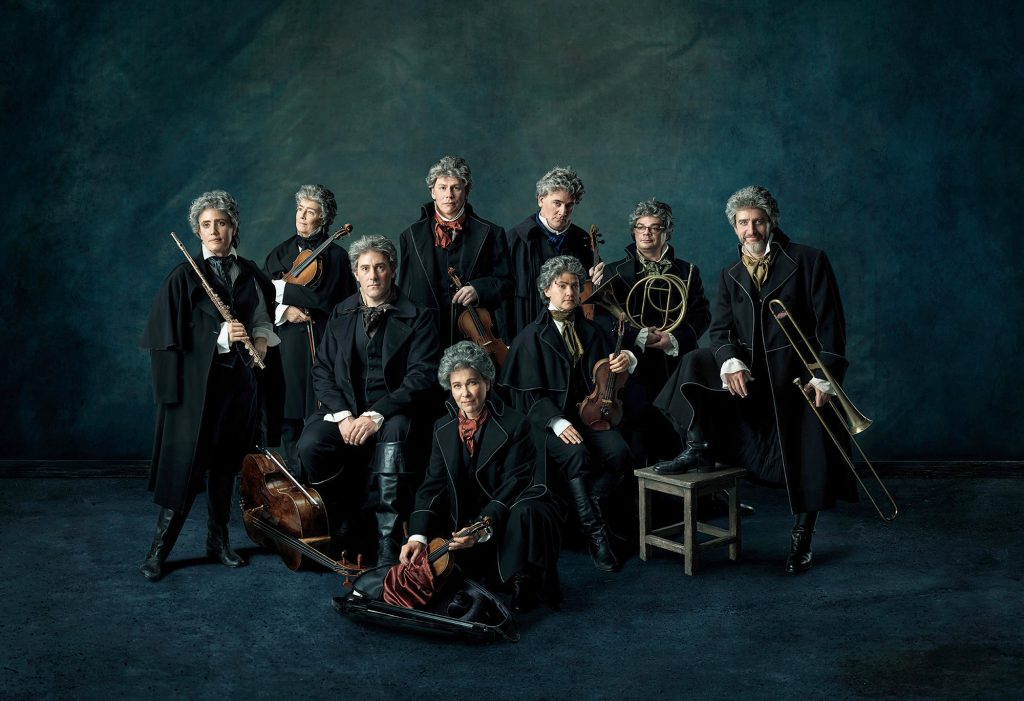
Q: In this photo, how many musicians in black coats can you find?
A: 9